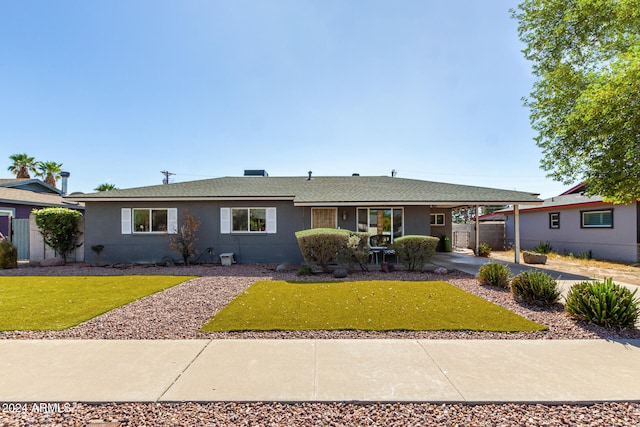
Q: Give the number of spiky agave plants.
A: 3